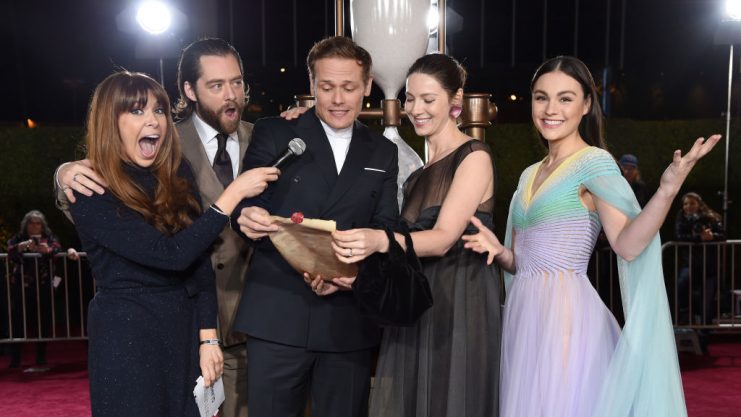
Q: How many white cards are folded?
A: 1